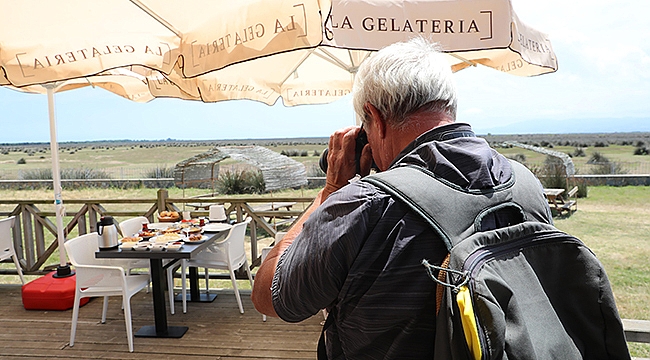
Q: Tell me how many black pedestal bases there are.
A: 2